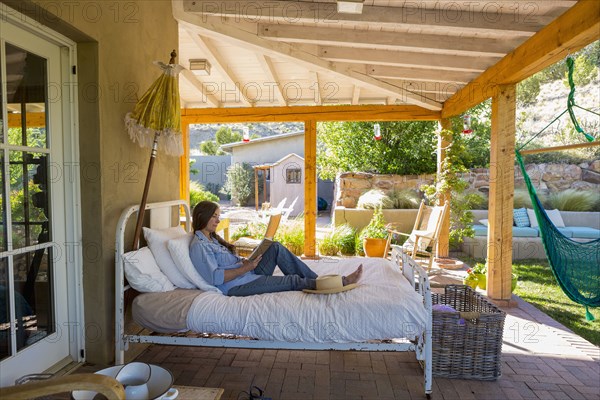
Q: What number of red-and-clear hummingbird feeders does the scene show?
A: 3